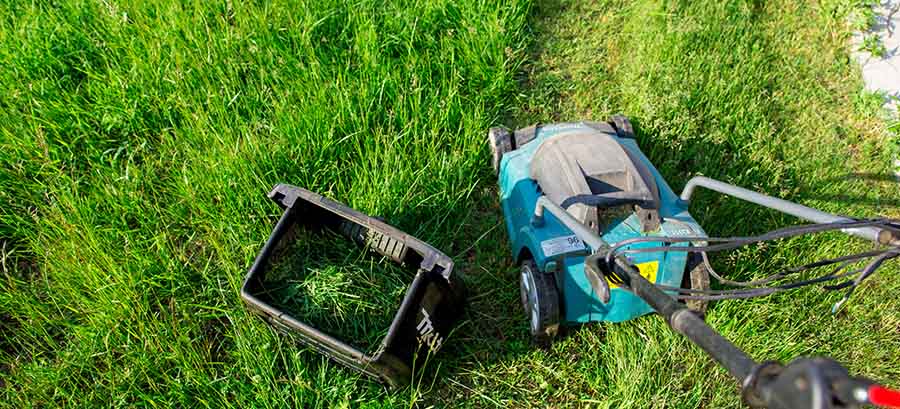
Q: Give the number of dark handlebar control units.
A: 1